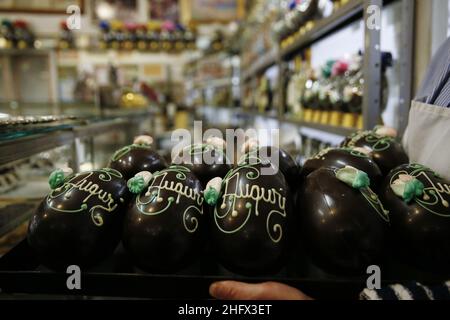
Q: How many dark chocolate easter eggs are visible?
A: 10